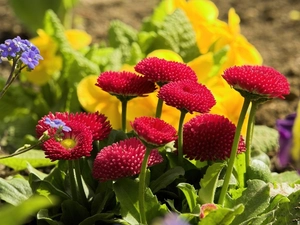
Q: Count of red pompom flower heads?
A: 9